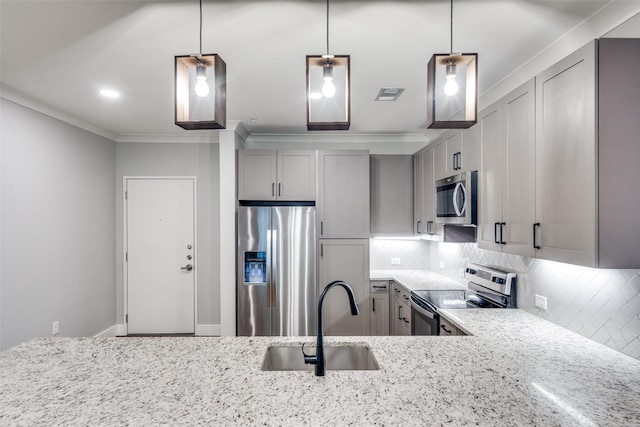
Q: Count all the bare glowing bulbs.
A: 3